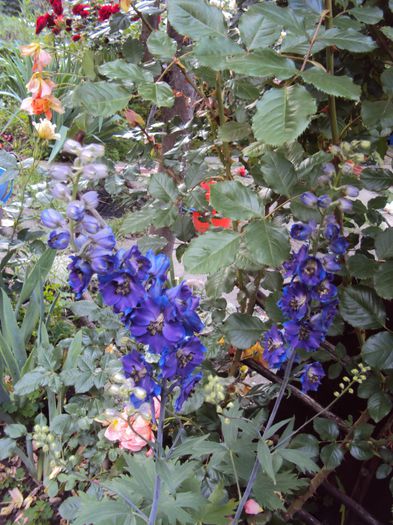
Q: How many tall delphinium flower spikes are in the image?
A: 2